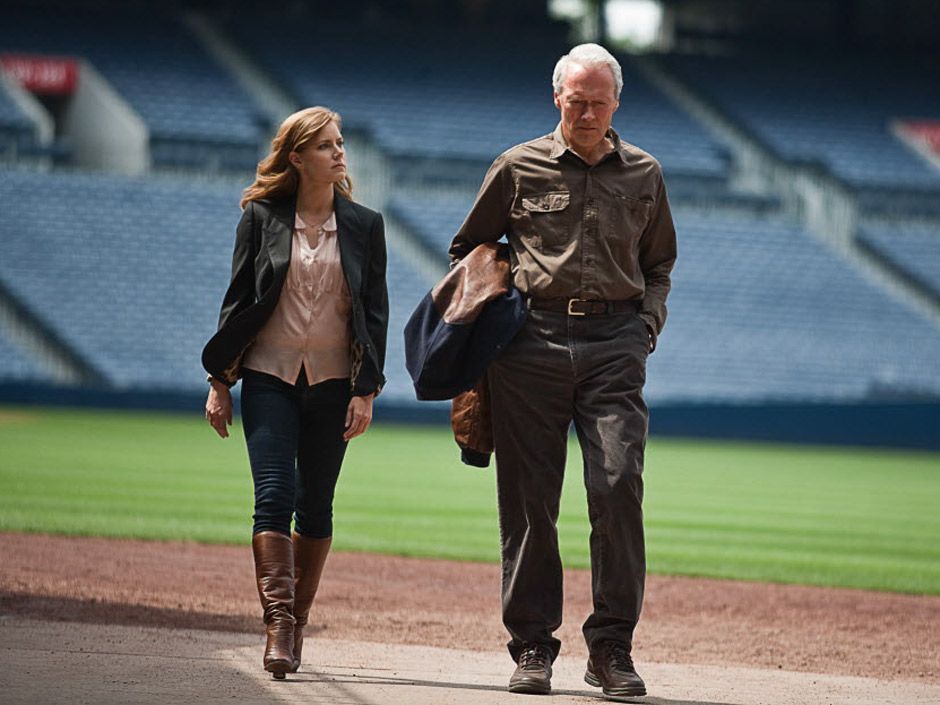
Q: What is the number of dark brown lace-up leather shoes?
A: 2